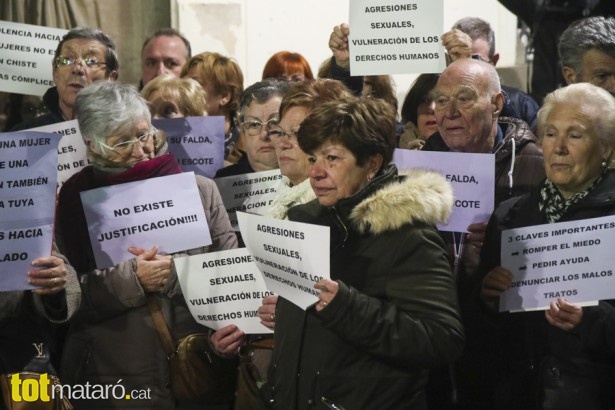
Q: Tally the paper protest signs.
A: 11